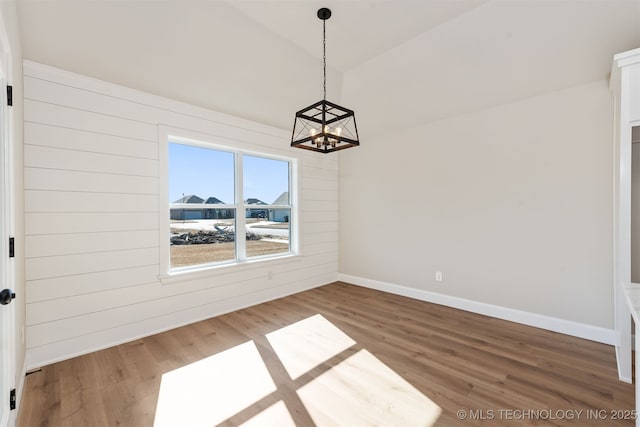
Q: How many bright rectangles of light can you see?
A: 4